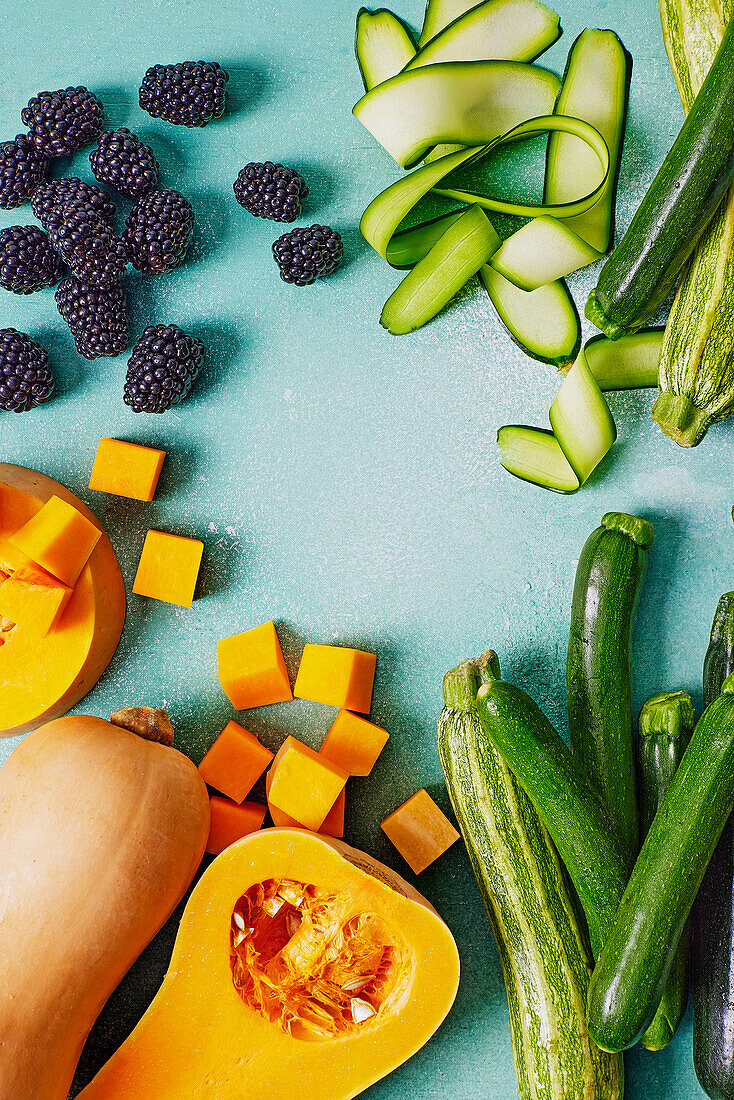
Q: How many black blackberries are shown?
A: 13